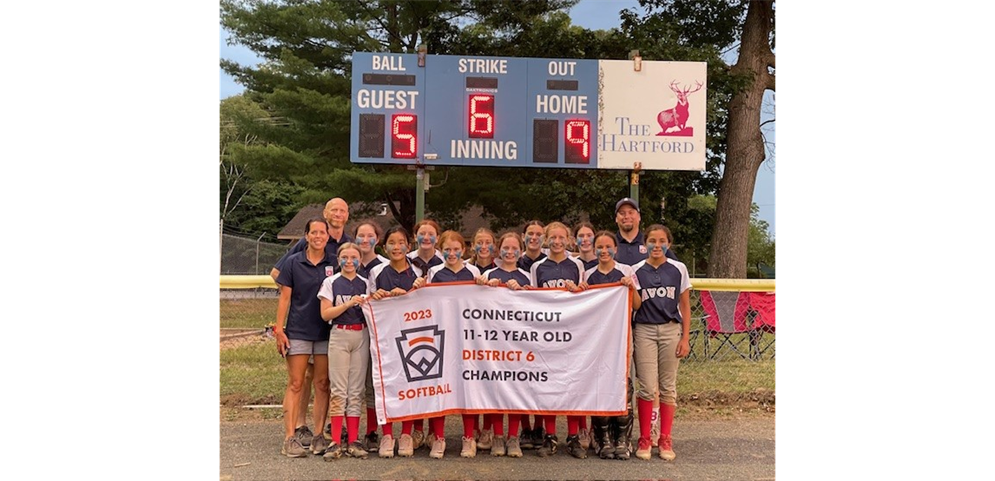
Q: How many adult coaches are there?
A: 3